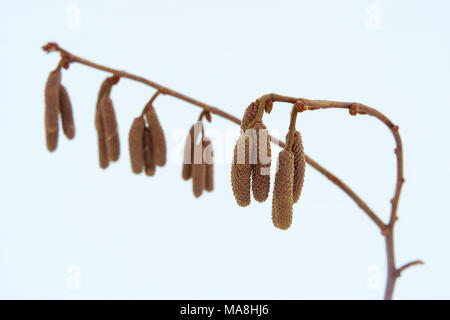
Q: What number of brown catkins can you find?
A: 15